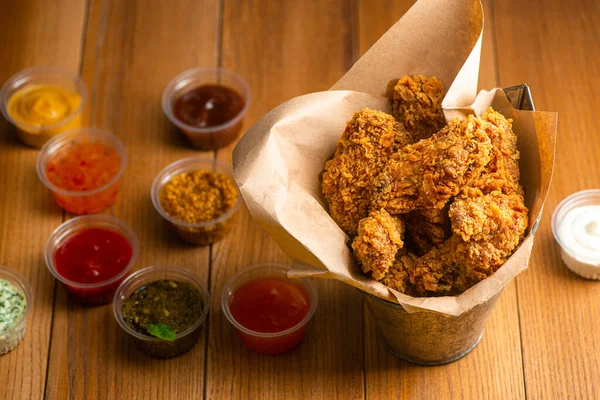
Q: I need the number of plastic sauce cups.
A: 9